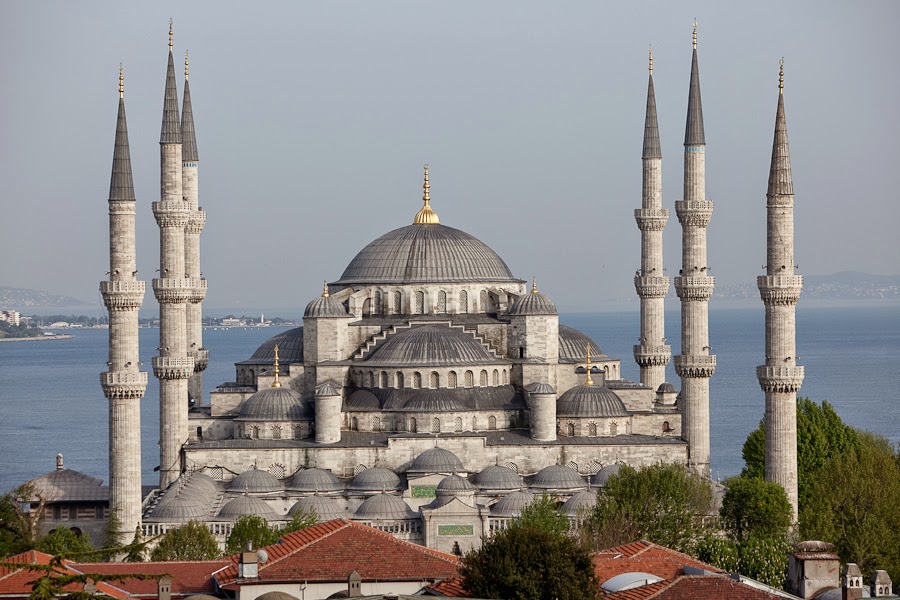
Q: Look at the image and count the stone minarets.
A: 6